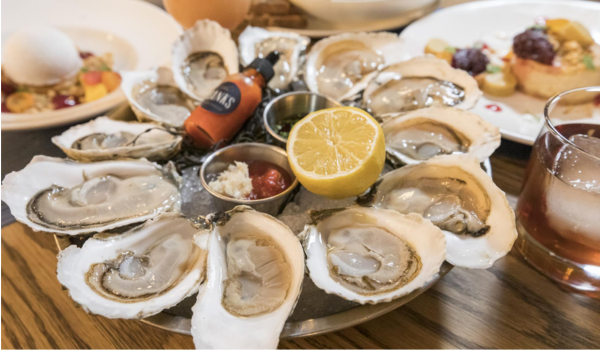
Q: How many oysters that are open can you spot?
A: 12